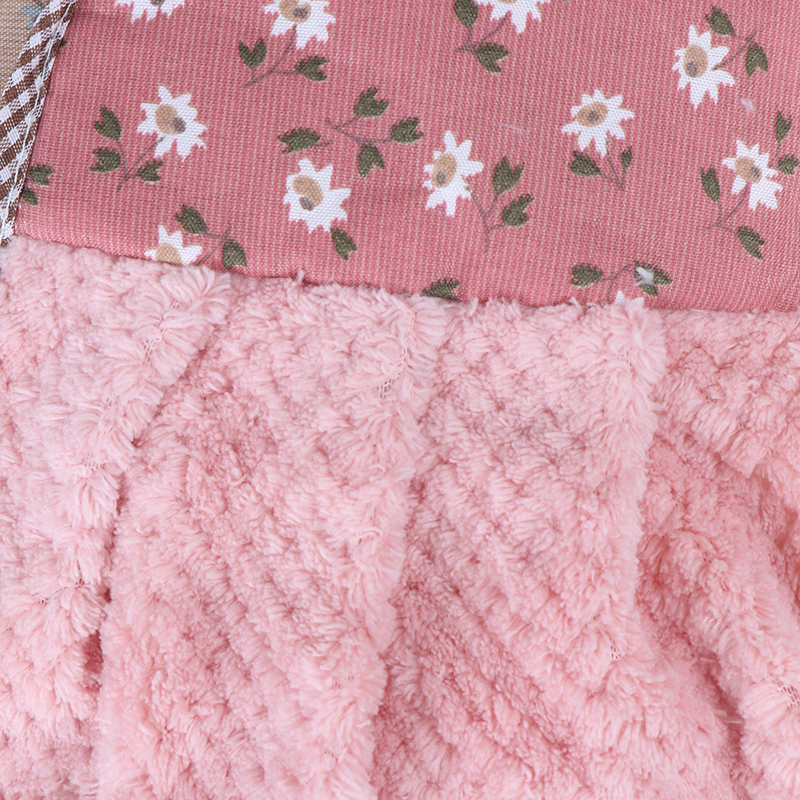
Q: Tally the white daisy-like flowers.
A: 11